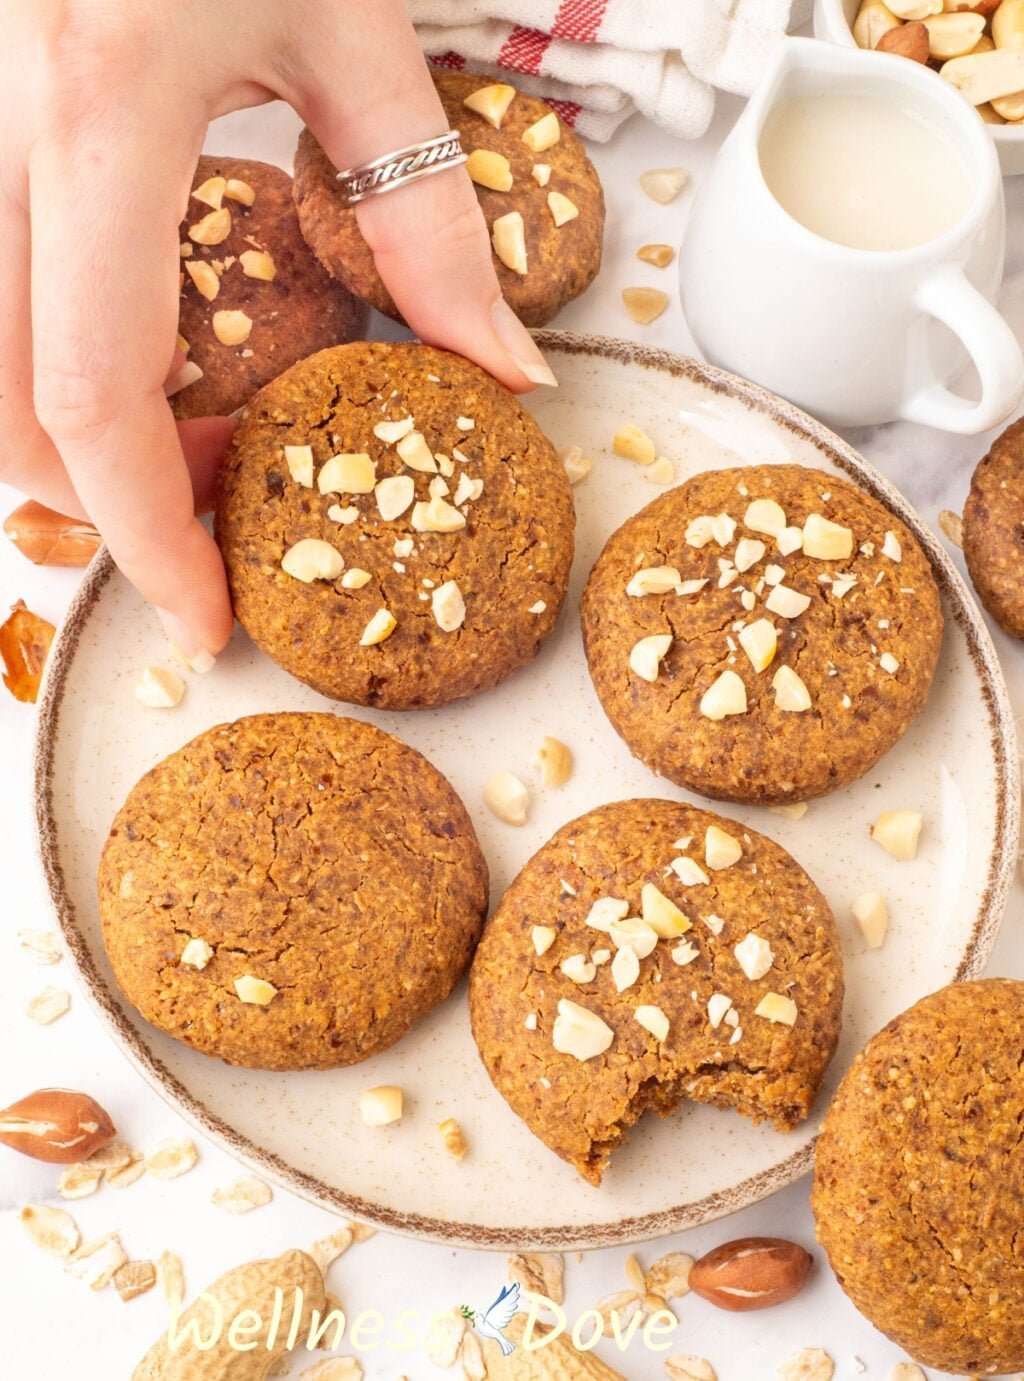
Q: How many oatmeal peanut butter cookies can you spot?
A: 8